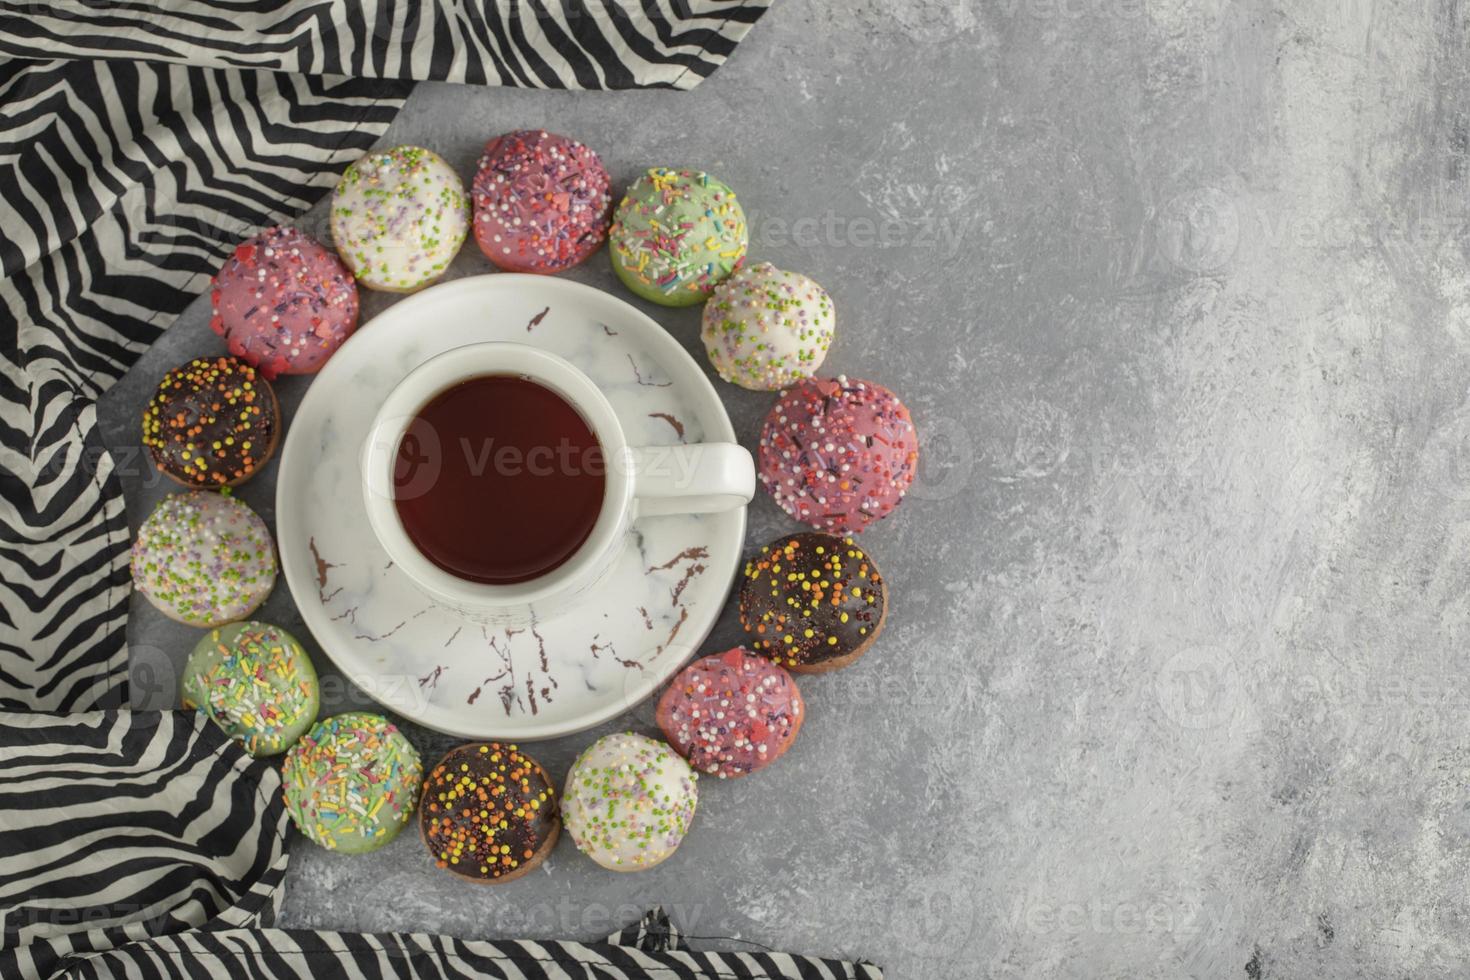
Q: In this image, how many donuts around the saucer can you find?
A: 14